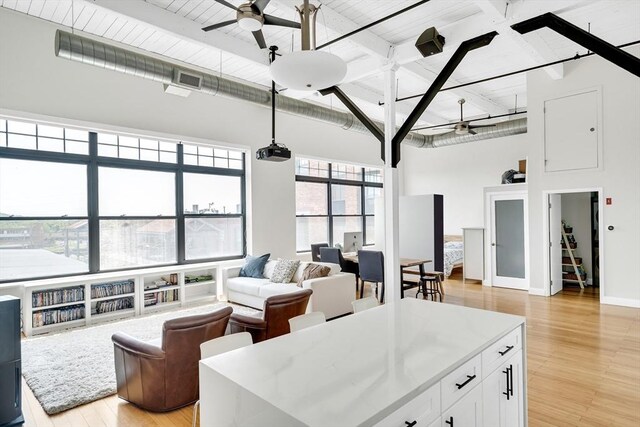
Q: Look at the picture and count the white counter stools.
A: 3